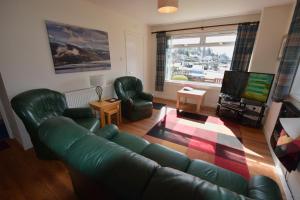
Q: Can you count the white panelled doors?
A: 1